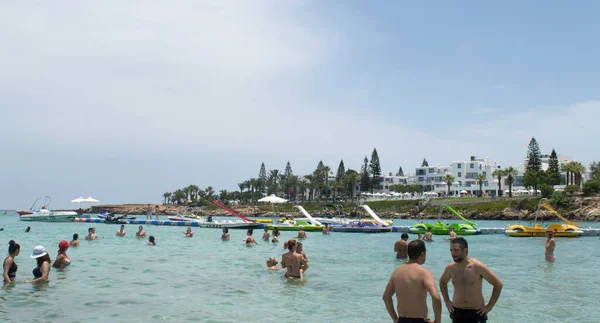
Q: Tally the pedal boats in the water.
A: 5